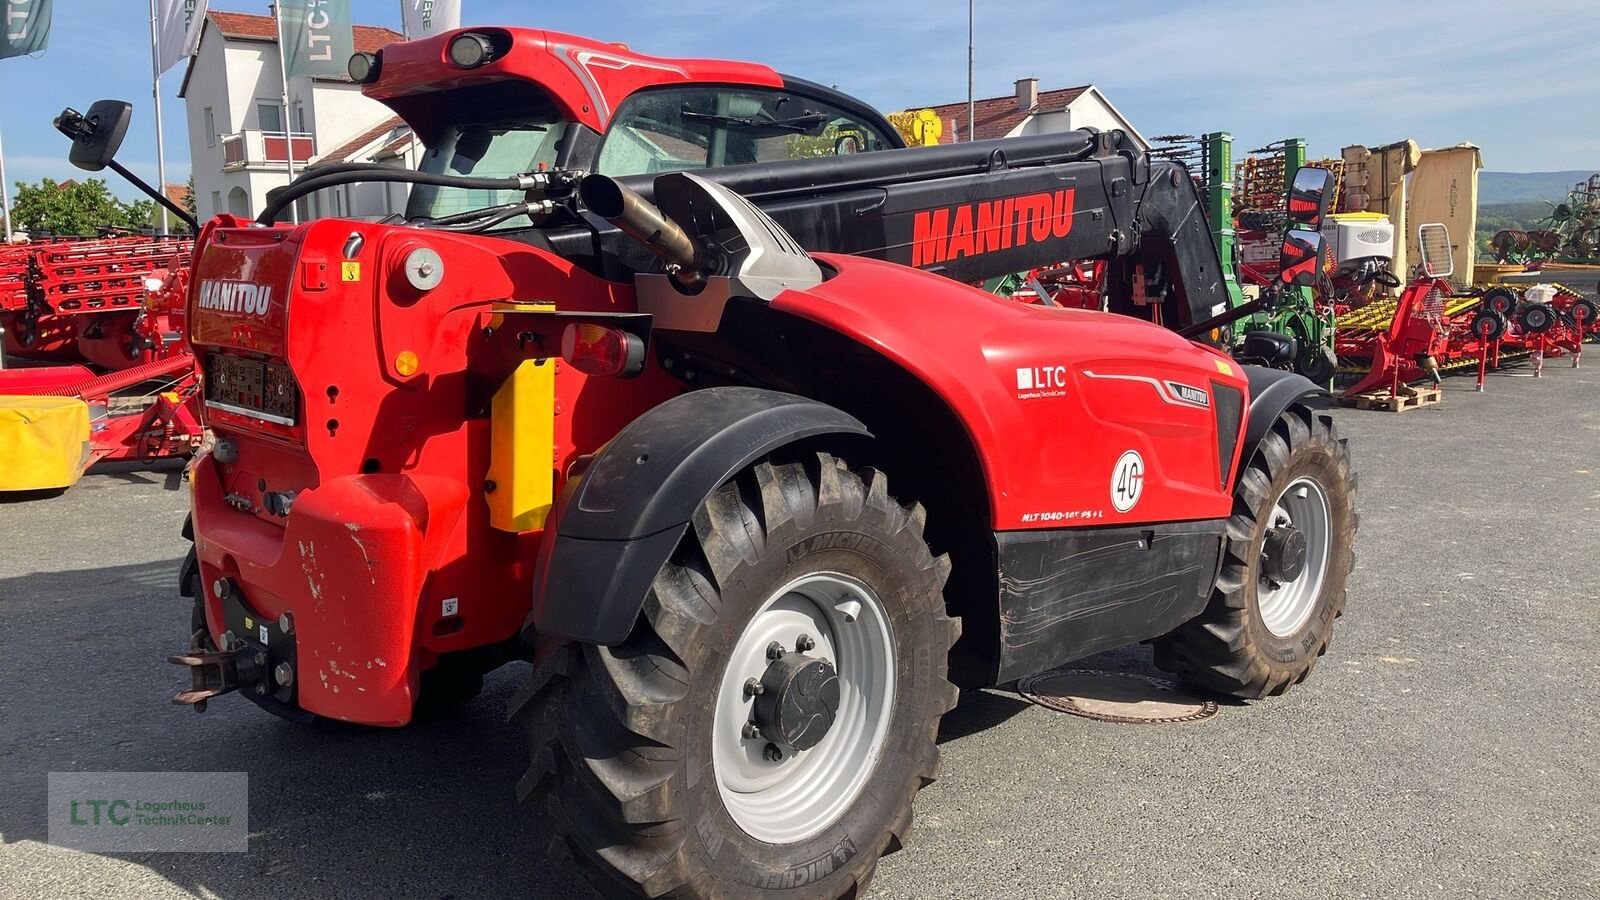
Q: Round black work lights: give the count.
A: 2